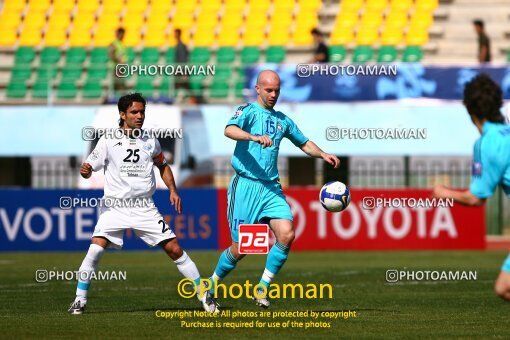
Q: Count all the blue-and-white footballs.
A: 1